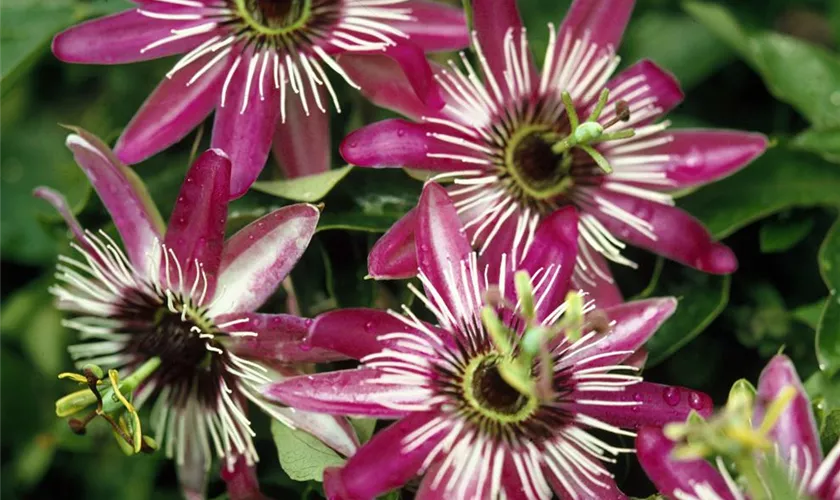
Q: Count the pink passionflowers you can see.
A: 5